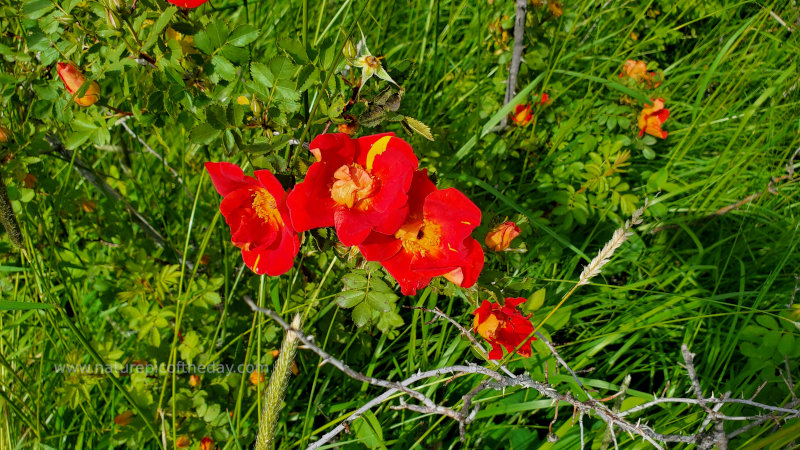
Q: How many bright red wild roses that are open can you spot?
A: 4